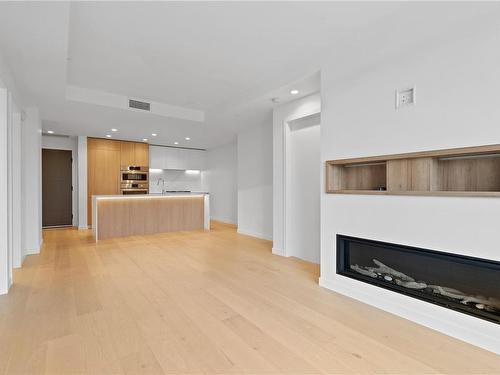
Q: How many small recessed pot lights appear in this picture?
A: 8